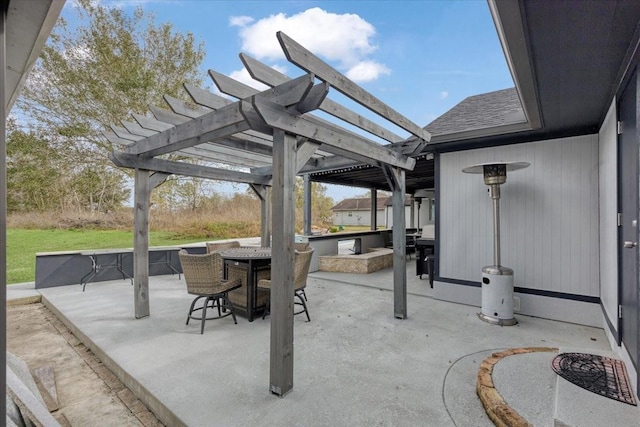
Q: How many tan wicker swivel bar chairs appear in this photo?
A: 4